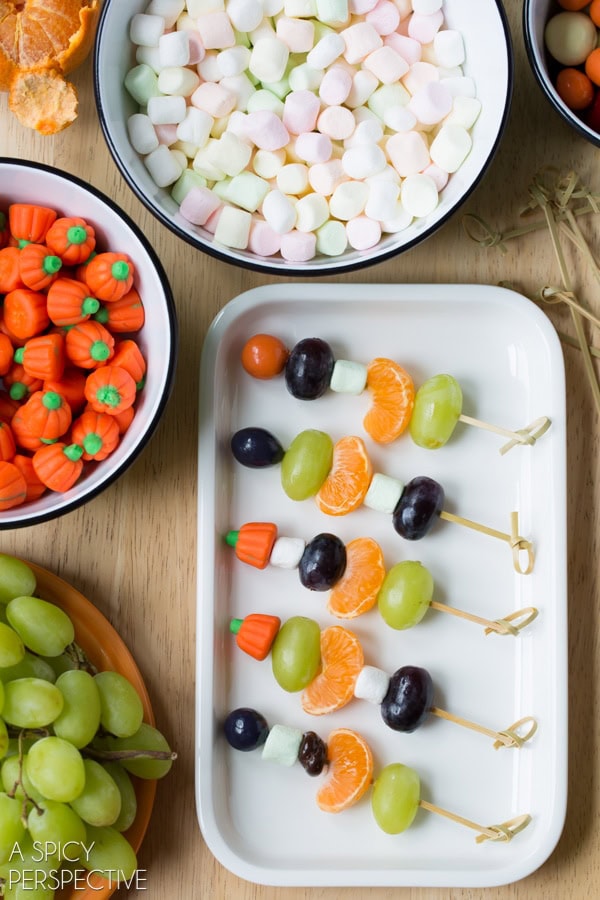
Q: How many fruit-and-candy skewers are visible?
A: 5